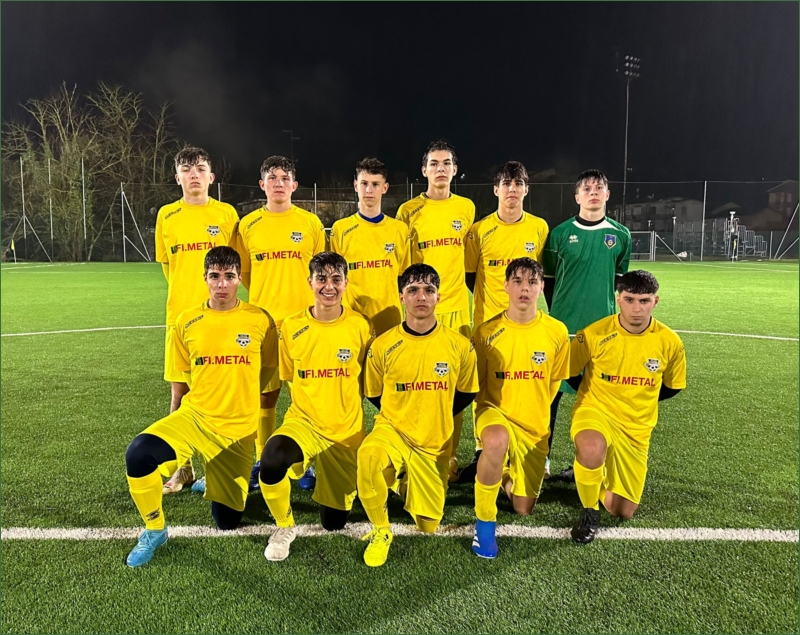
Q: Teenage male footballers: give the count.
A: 11